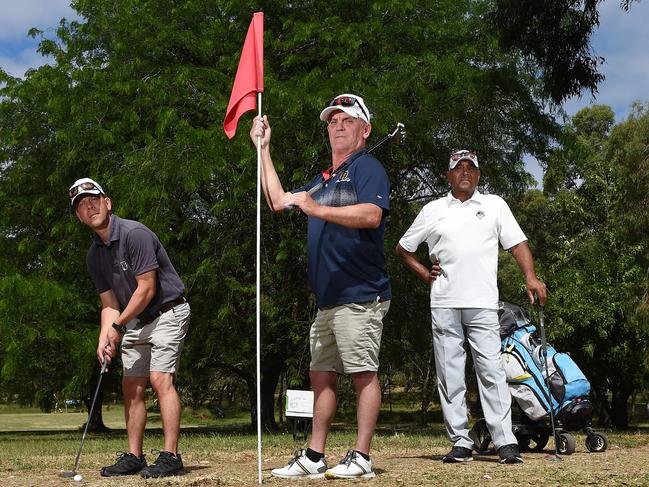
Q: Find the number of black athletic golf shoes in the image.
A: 4